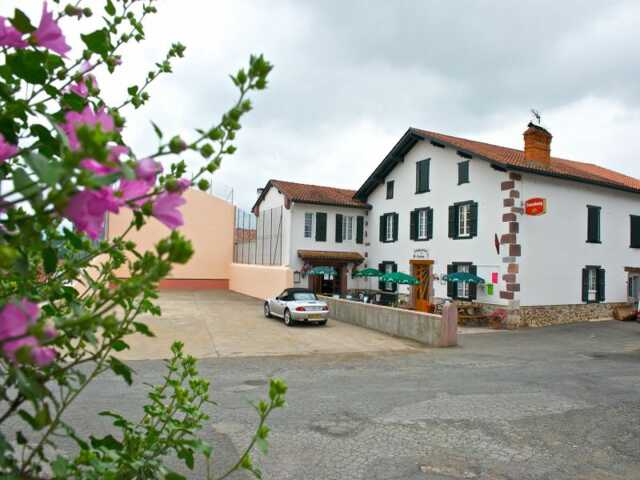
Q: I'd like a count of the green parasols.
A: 4